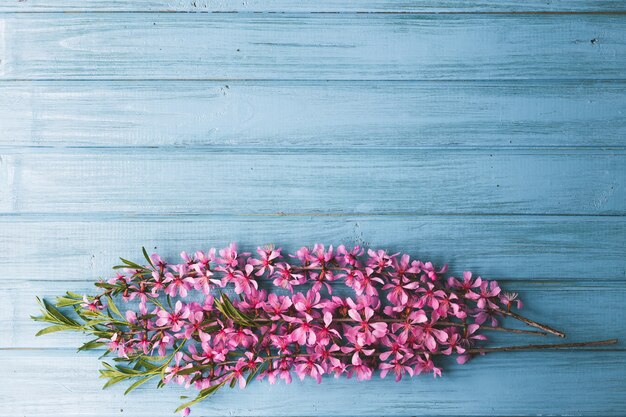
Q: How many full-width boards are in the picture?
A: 6